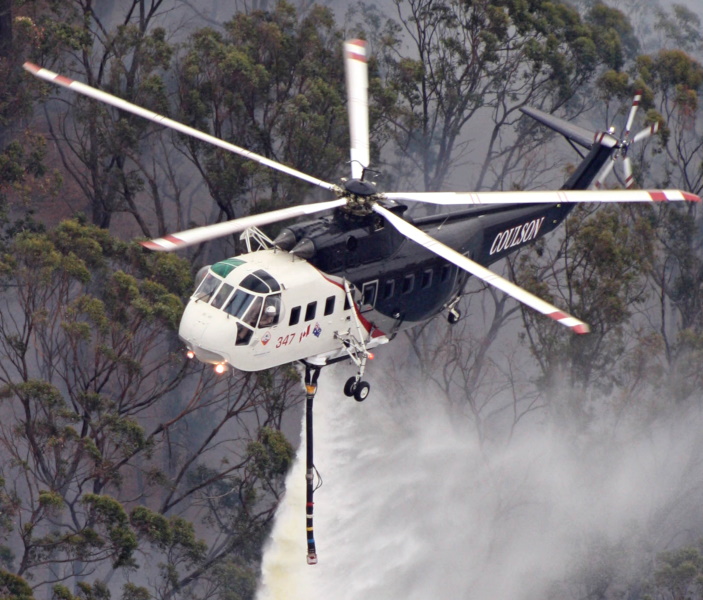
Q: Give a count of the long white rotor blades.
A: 5